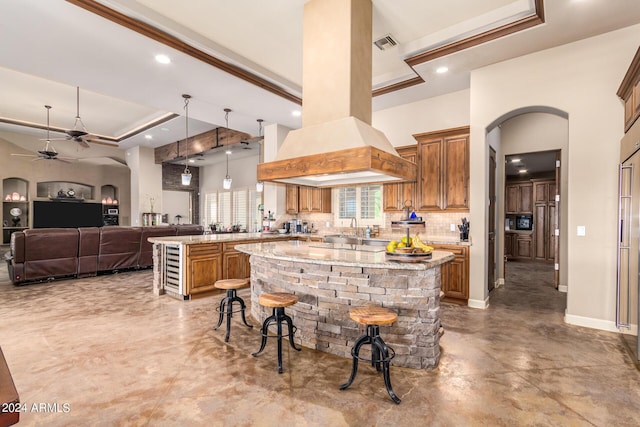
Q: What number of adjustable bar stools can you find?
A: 3